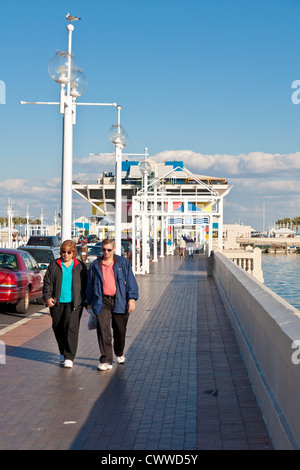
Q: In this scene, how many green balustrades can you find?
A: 0